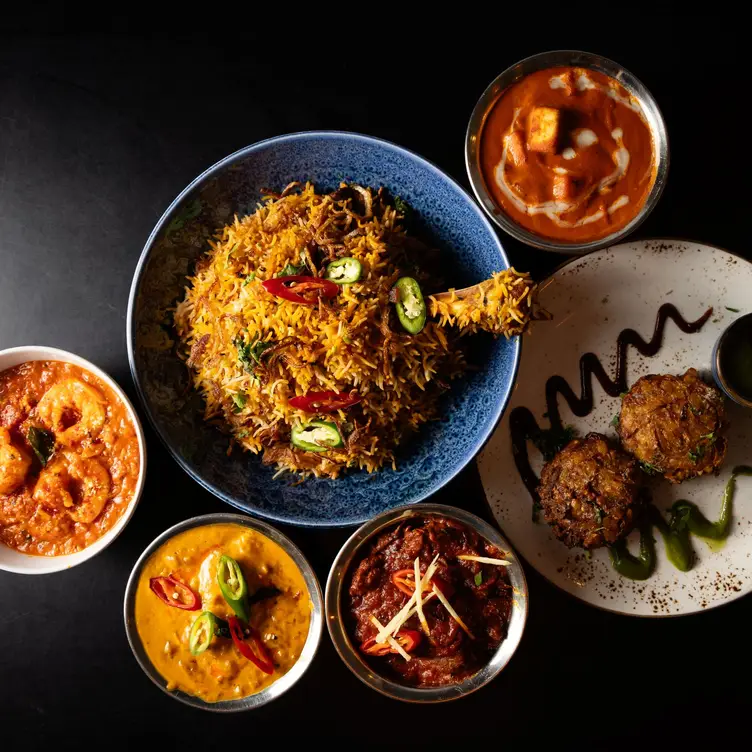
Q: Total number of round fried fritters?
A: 2